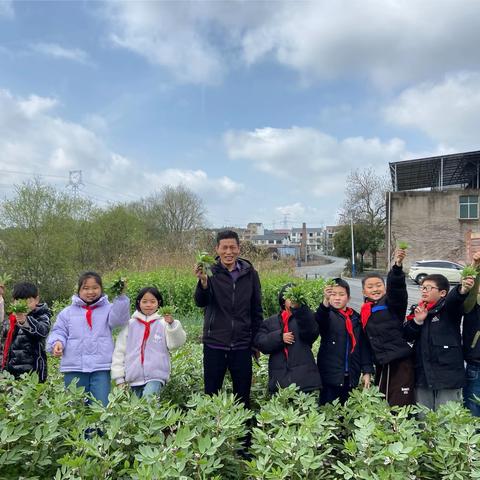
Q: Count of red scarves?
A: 7